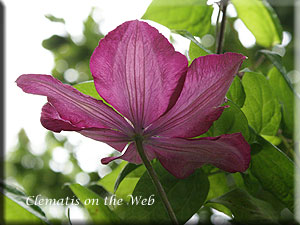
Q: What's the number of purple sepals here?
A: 6